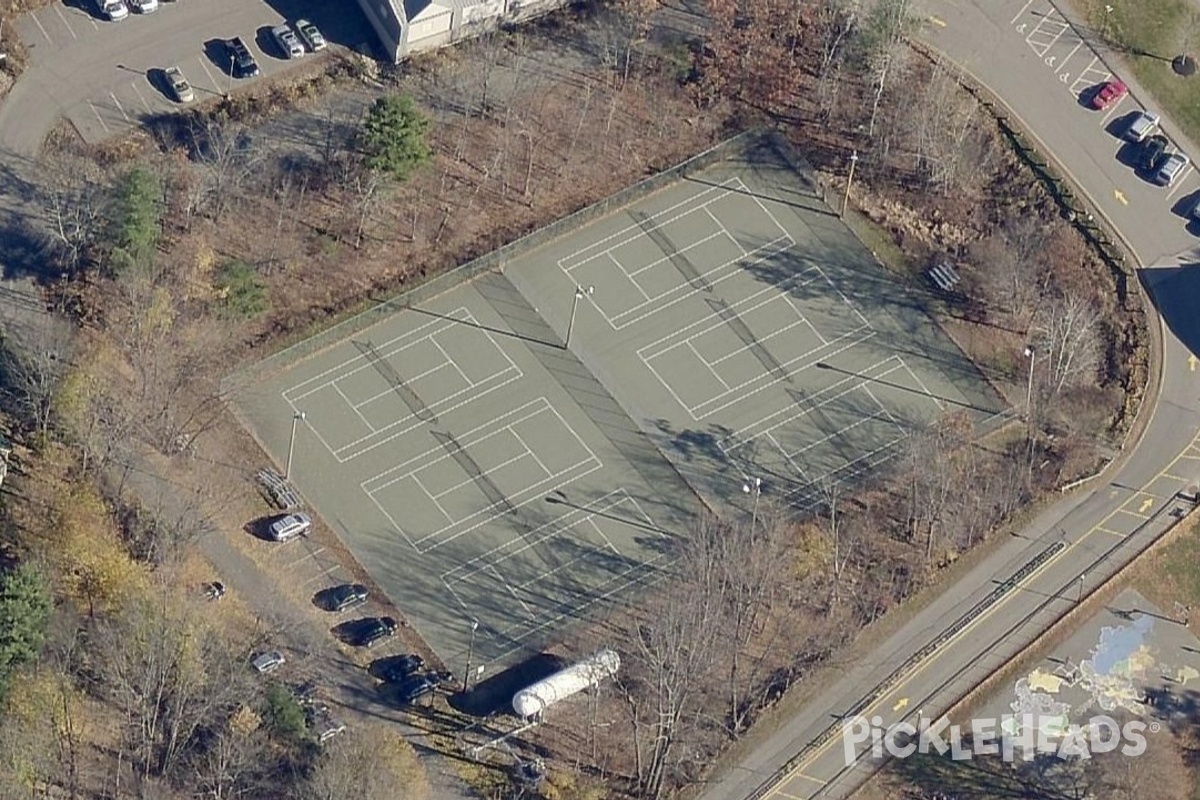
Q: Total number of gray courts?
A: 6